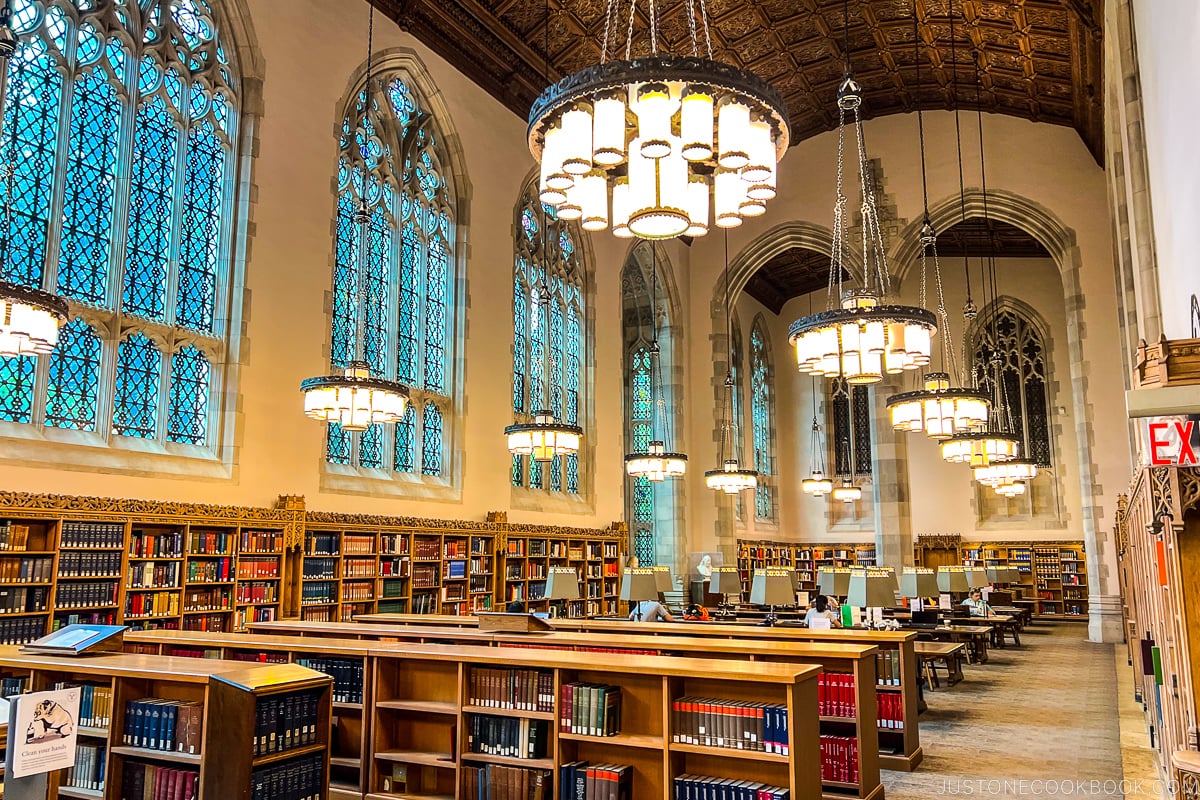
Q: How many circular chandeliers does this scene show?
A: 13